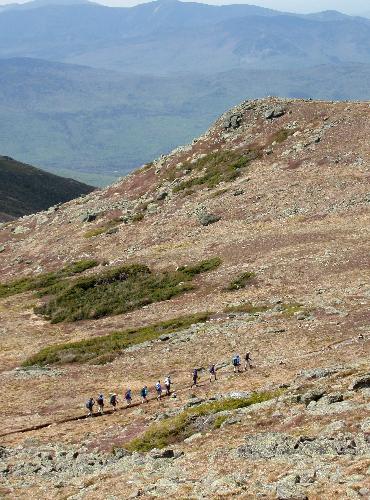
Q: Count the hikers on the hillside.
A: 11